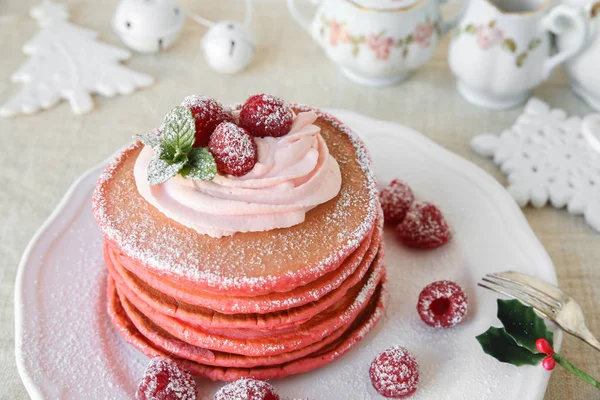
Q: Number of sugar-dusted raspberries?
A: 9